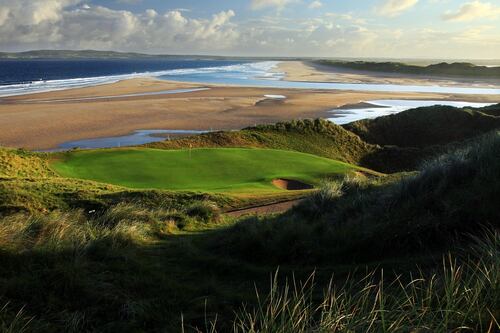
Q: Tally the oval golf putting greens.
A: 1